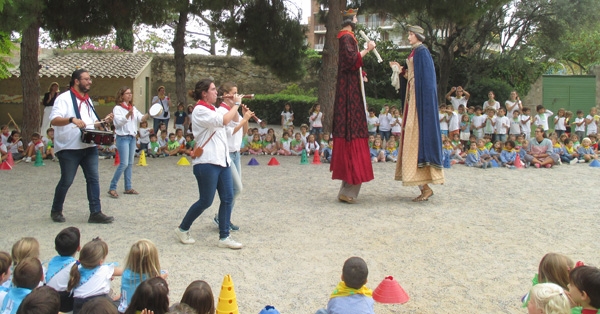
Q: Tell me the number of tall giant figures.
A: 2